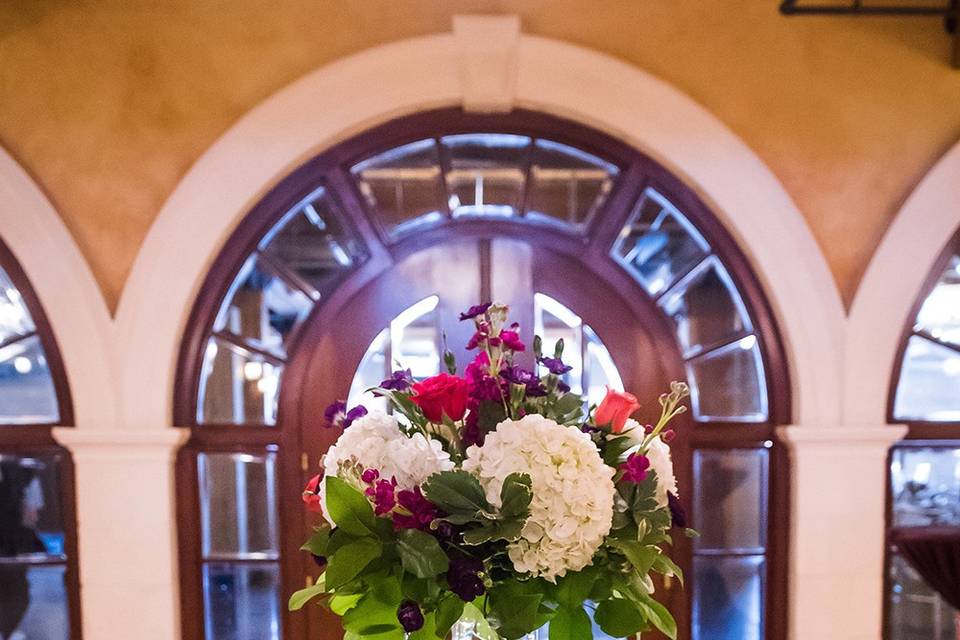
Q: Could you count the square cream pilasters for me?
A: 2